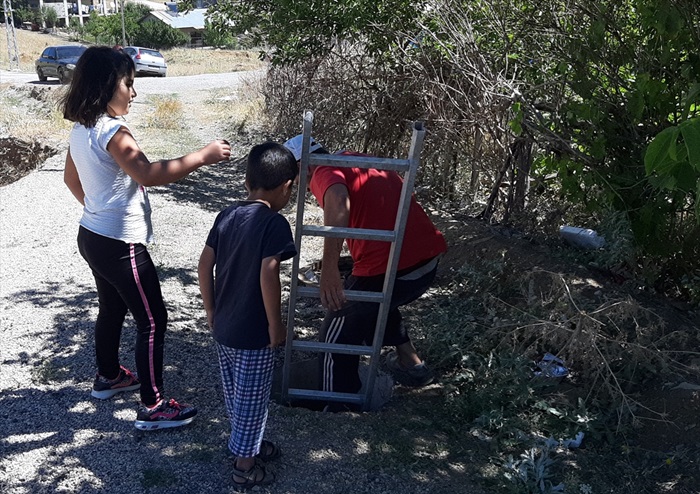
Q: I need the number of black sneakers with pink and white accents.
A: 2